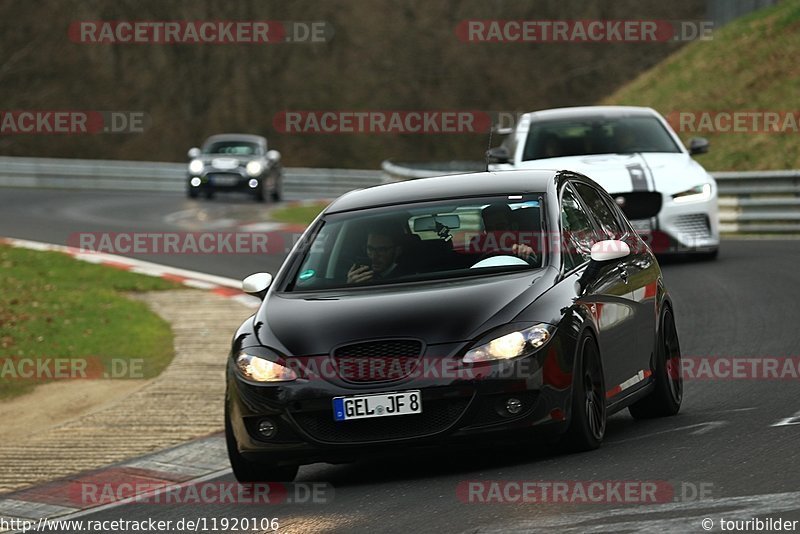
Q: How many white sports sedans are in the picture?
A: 1